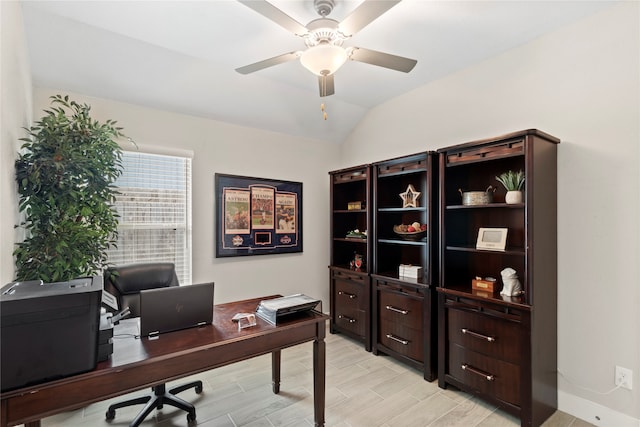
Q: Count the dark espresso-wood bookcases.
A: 3